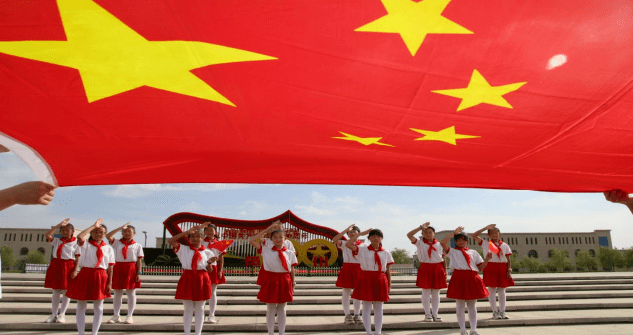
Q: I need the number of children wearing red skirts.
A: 12